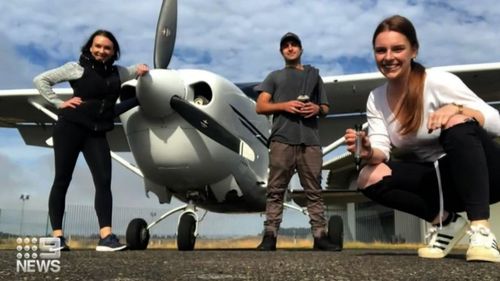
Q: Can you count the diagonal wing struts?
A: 2